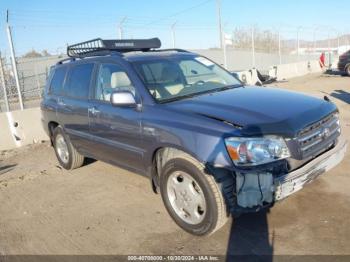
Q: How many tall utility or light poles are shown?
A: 1